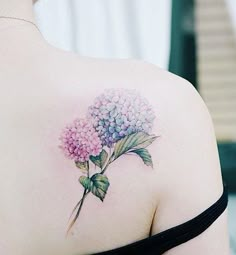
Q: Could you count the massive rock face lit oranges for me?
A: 0